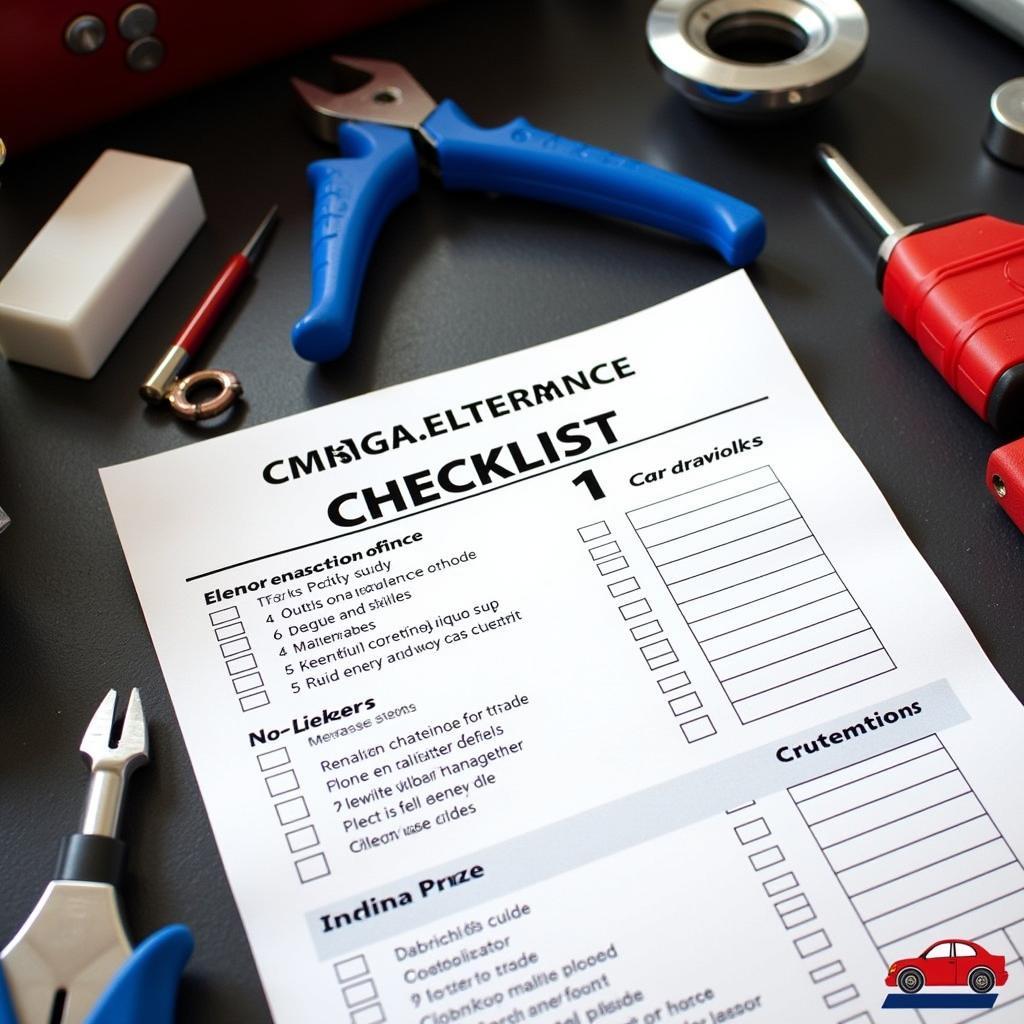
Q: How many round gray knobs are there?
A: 3